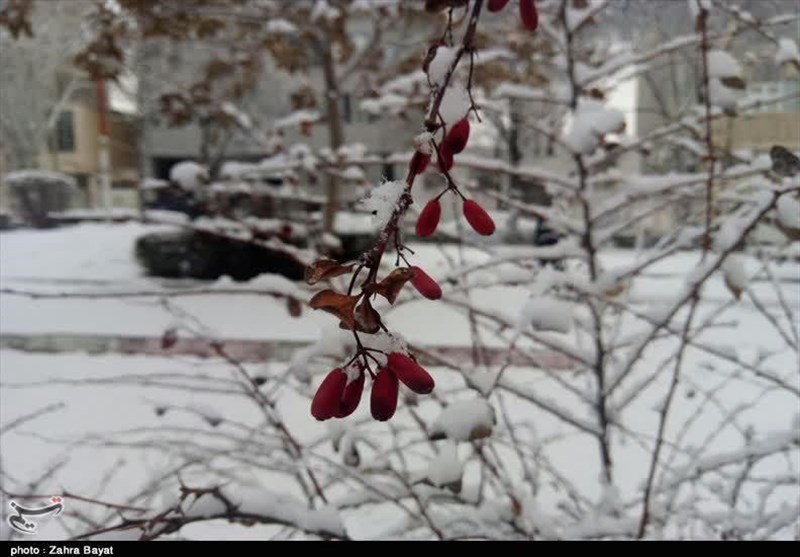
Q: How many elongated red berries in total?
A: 12